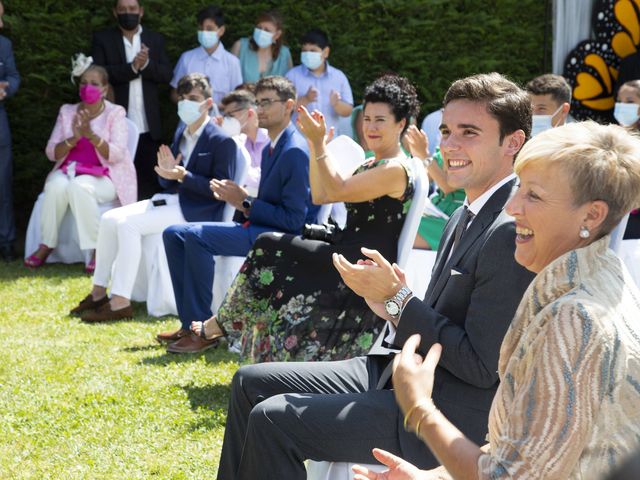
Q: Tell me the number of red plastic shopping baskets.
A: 0